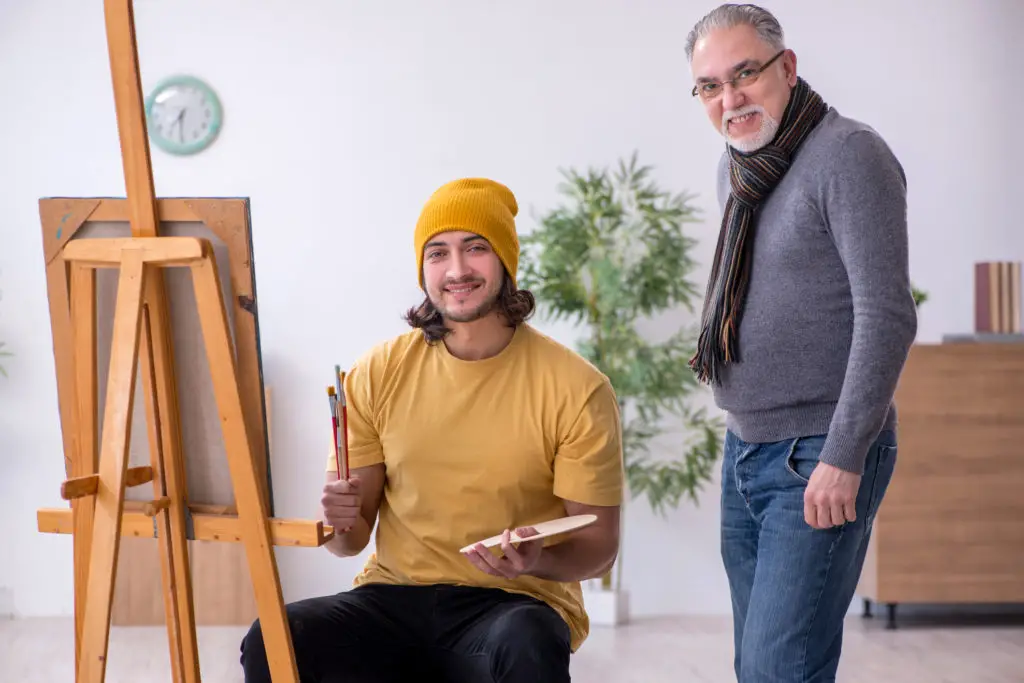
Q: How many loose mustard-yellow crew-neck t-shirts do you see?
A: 1